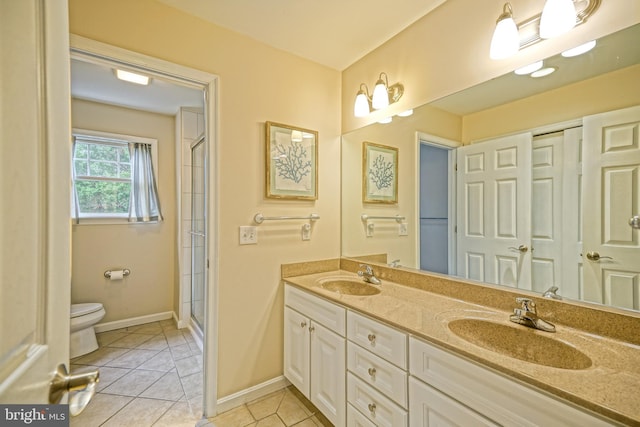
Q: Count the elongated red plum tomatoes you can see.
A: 0